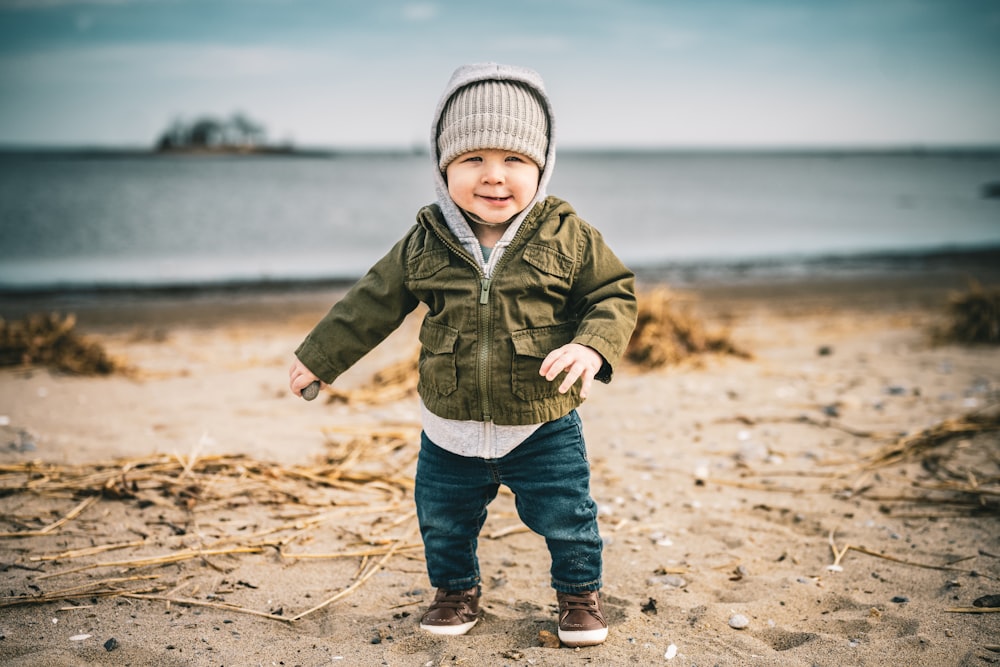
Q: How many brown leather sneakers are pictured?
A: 2